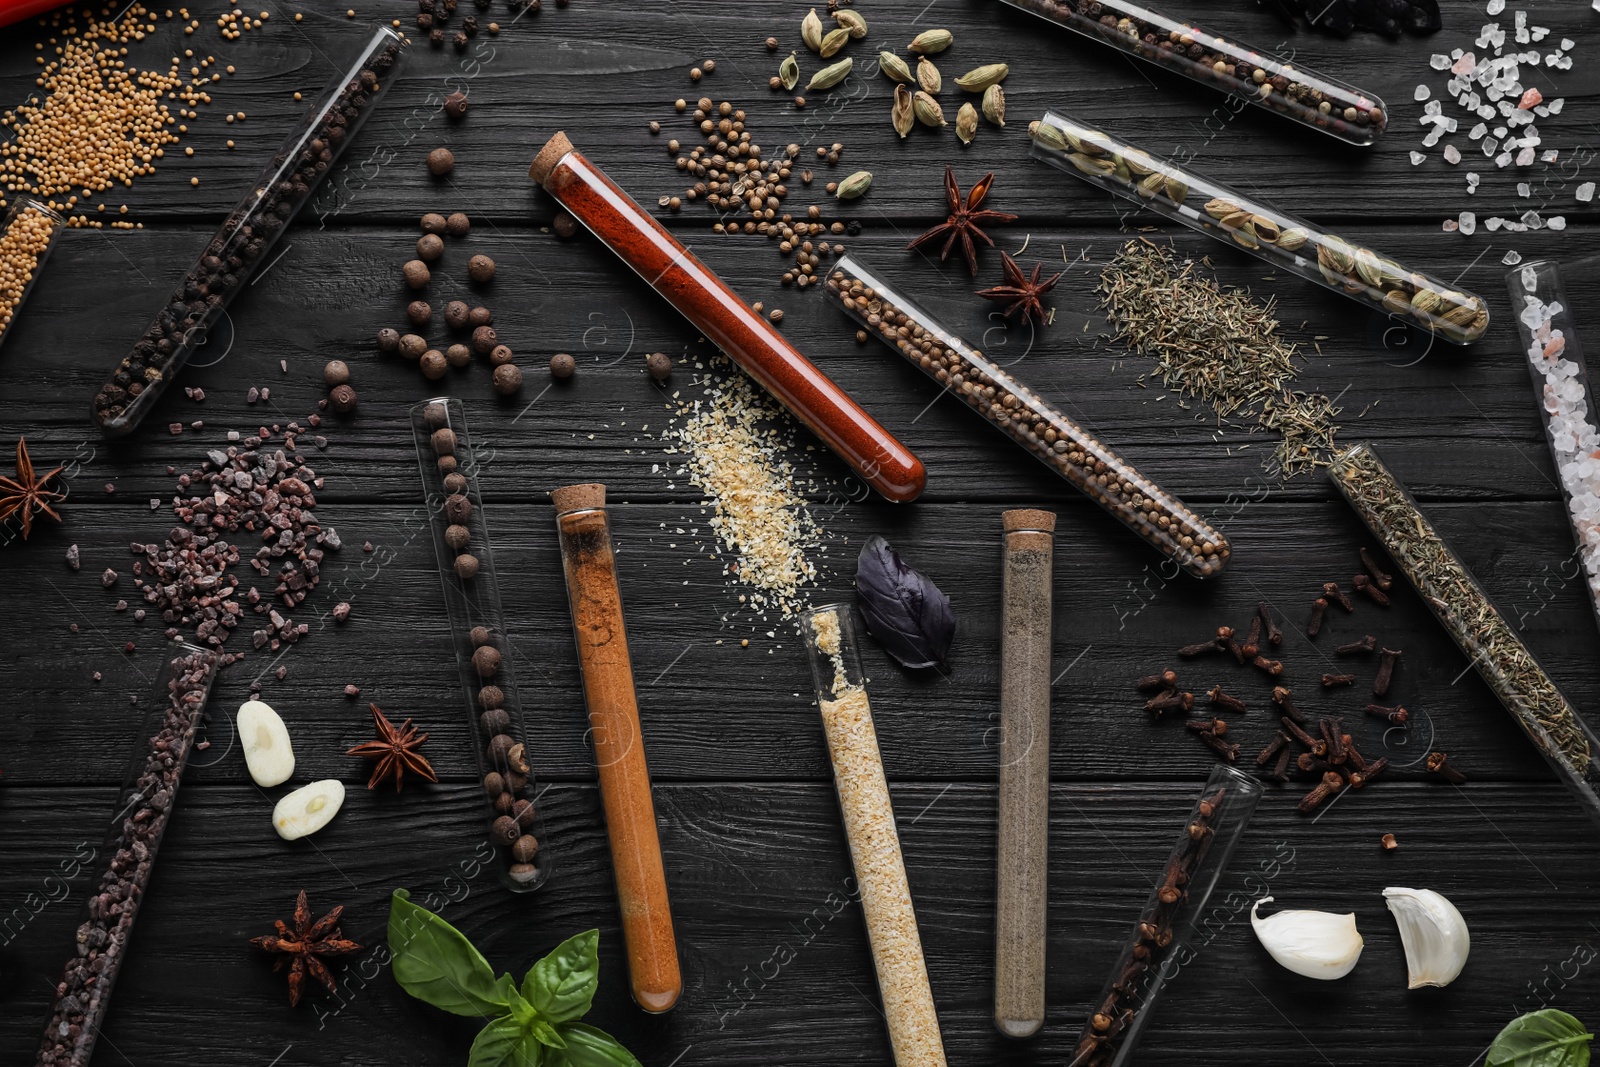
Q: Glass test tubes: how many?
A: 14